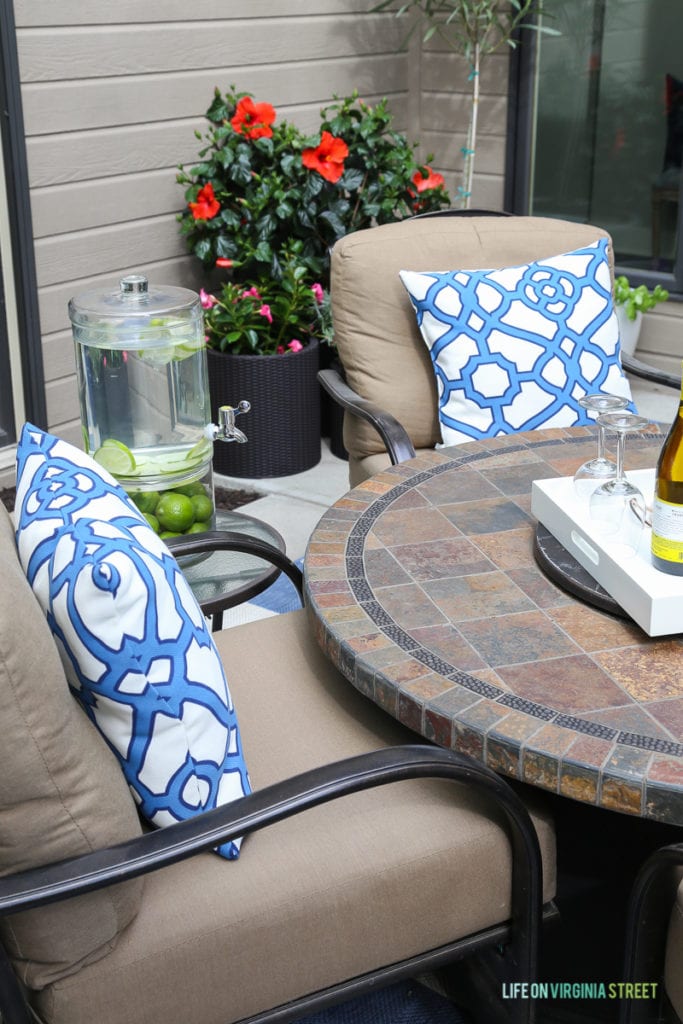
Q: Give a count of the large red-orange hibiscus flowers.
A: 4